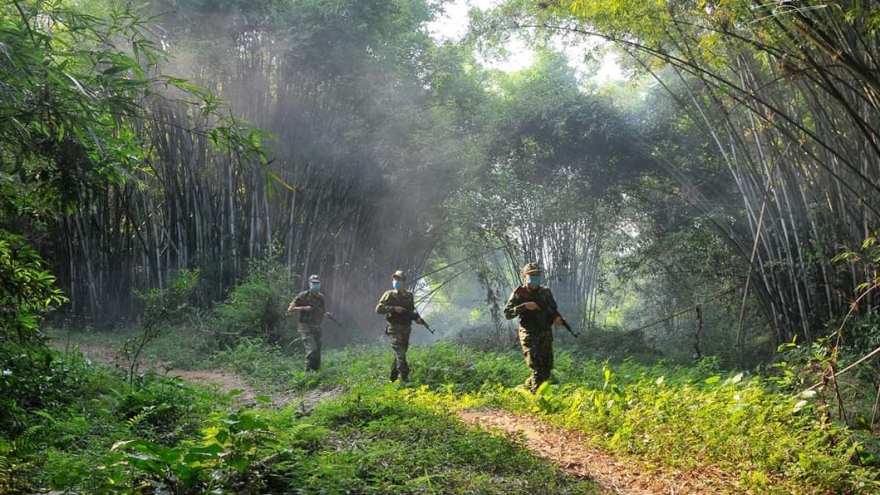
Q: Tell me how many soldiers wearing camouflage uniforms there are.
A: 3